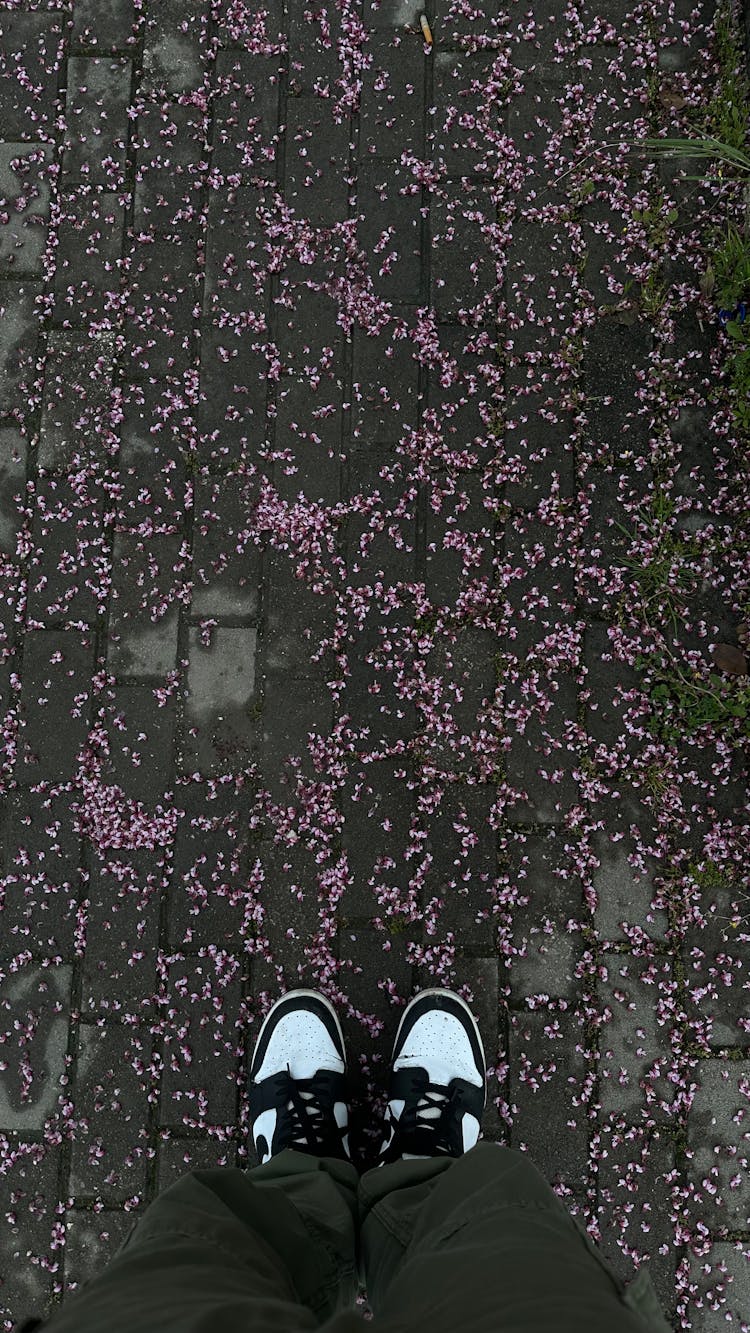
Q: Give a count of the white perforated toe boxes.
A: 2